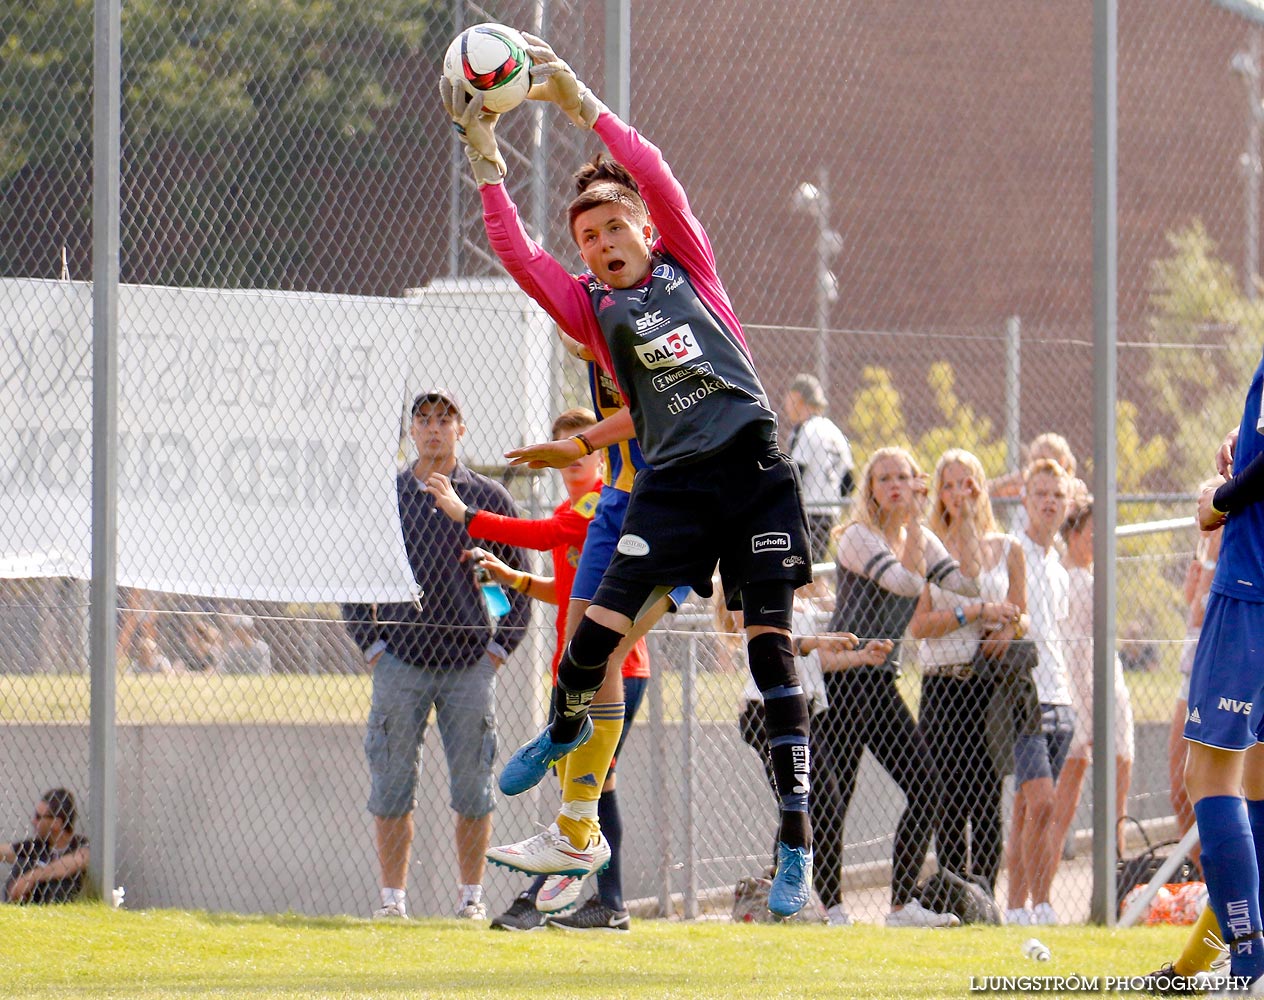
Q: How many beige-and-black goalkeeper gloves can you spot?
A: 2